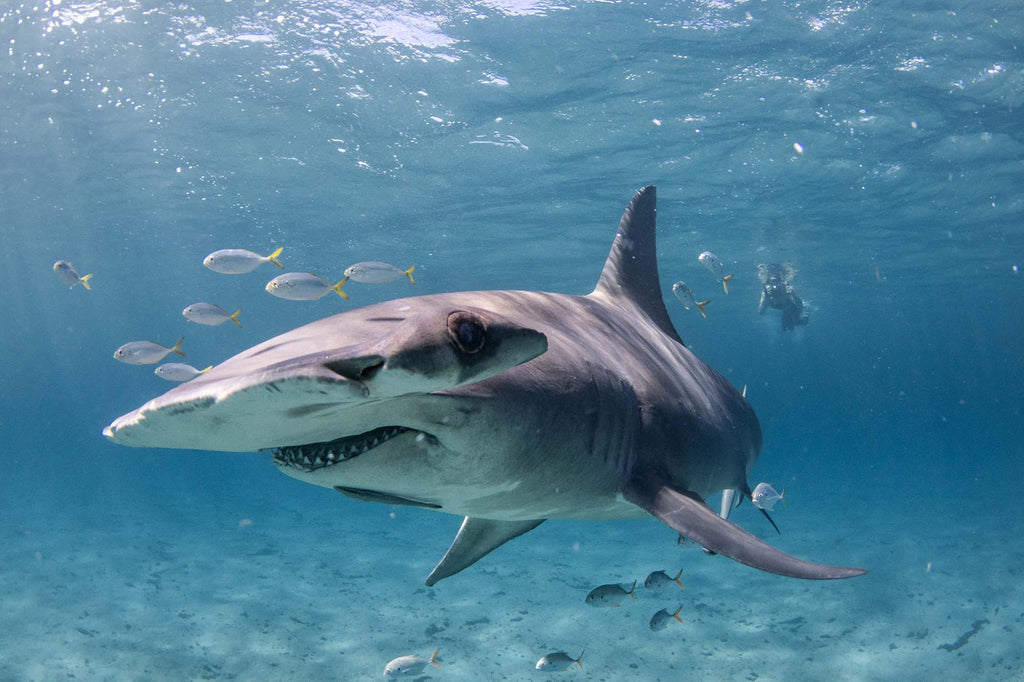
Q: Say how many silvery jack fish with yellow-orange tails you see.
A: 15